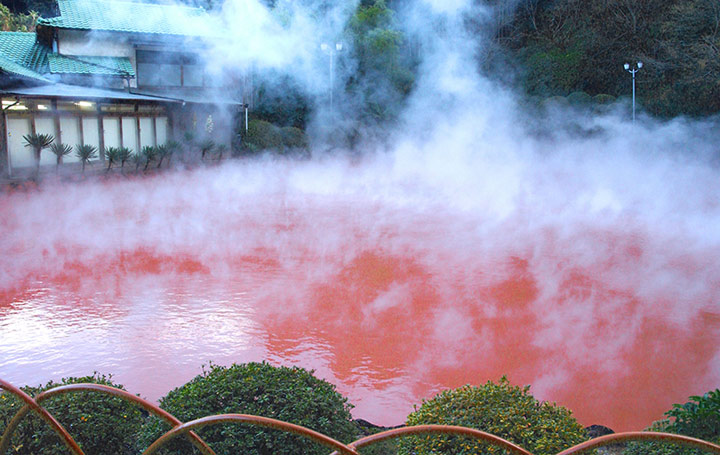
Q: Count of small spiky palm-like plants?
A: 11